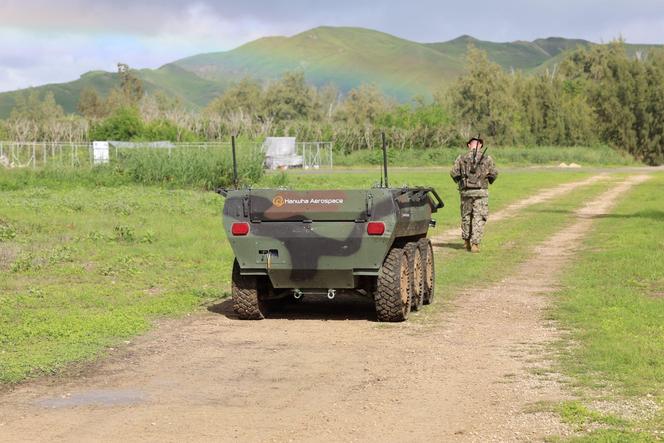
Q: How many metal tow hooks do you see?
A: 2